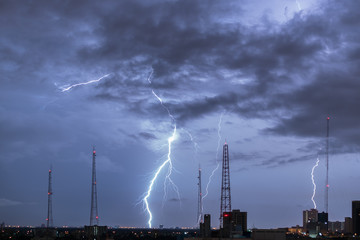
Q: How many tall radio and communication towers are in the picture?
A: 5